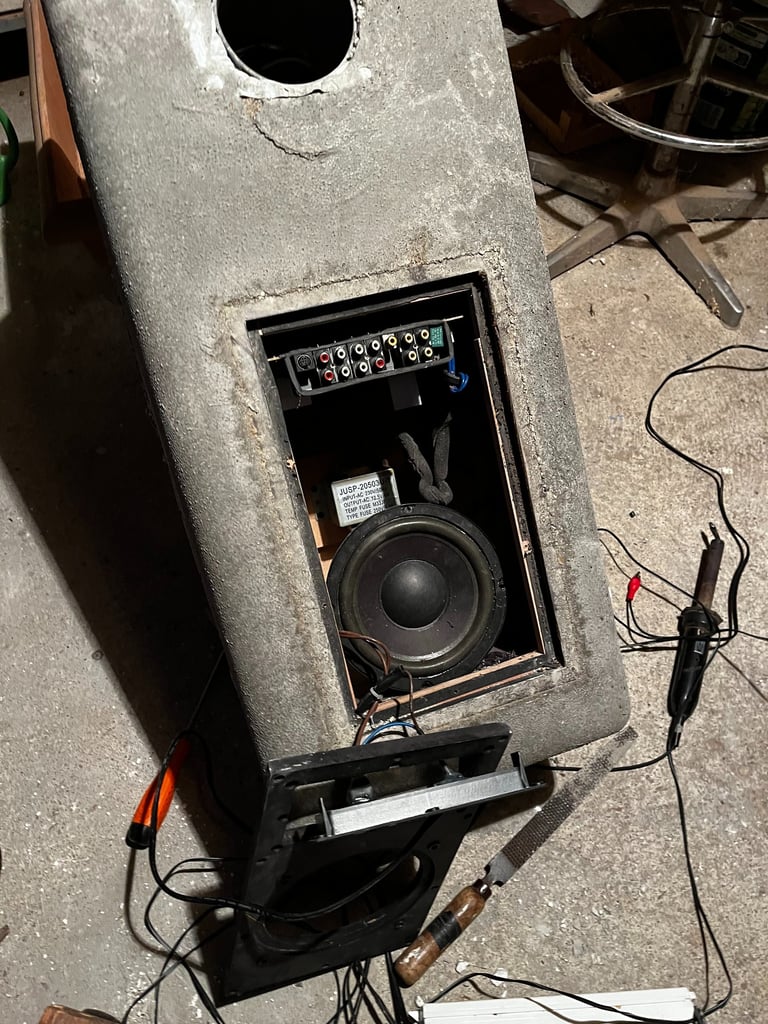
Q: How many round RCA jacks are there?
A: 13